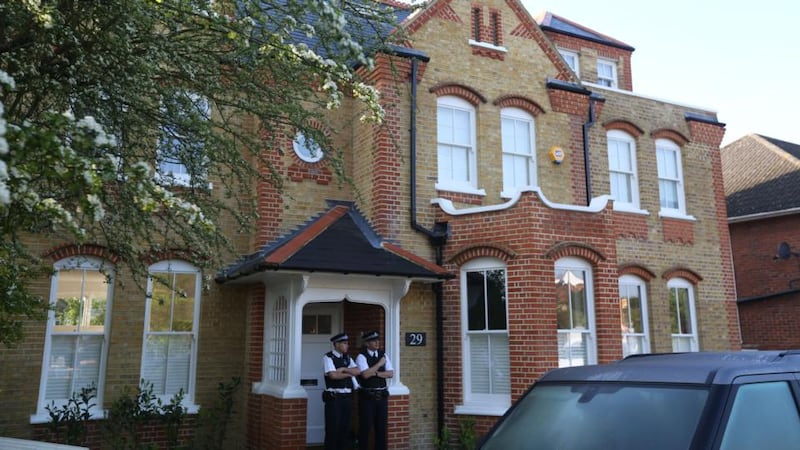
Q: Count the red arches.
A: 10